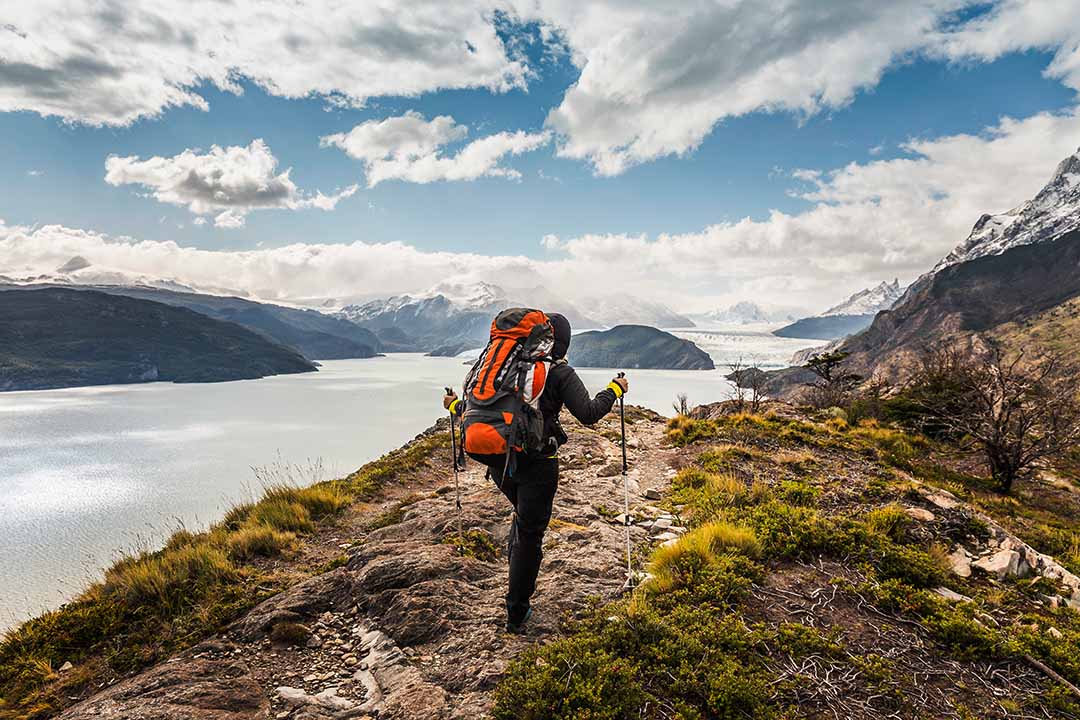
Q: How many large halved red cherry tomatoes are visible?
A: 0